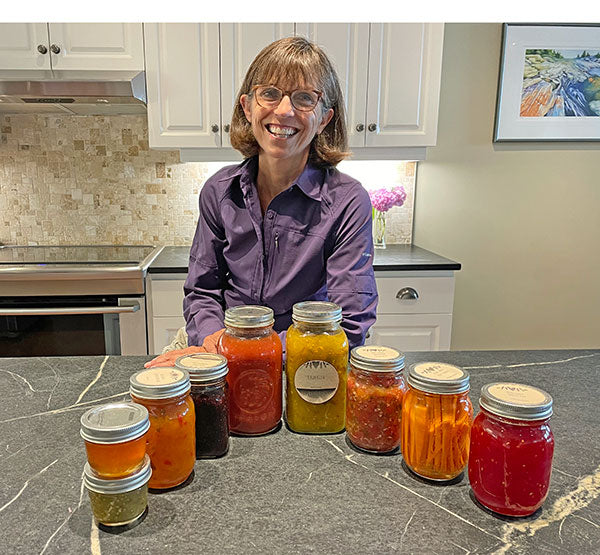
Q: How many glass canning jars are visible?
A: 9